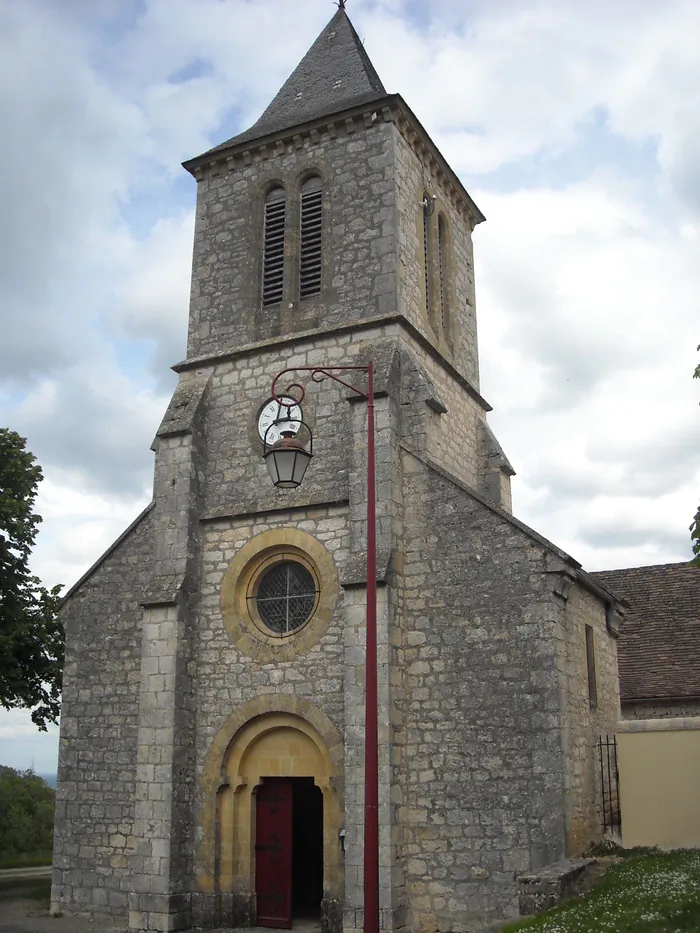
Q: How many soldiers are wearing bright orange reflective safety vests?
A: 0